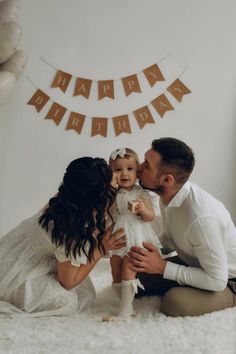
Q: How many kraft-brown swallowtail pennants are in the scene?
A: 13